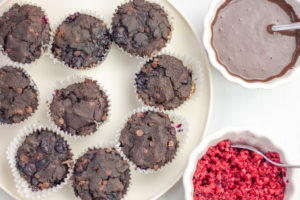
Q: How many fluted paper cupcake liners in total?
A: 9